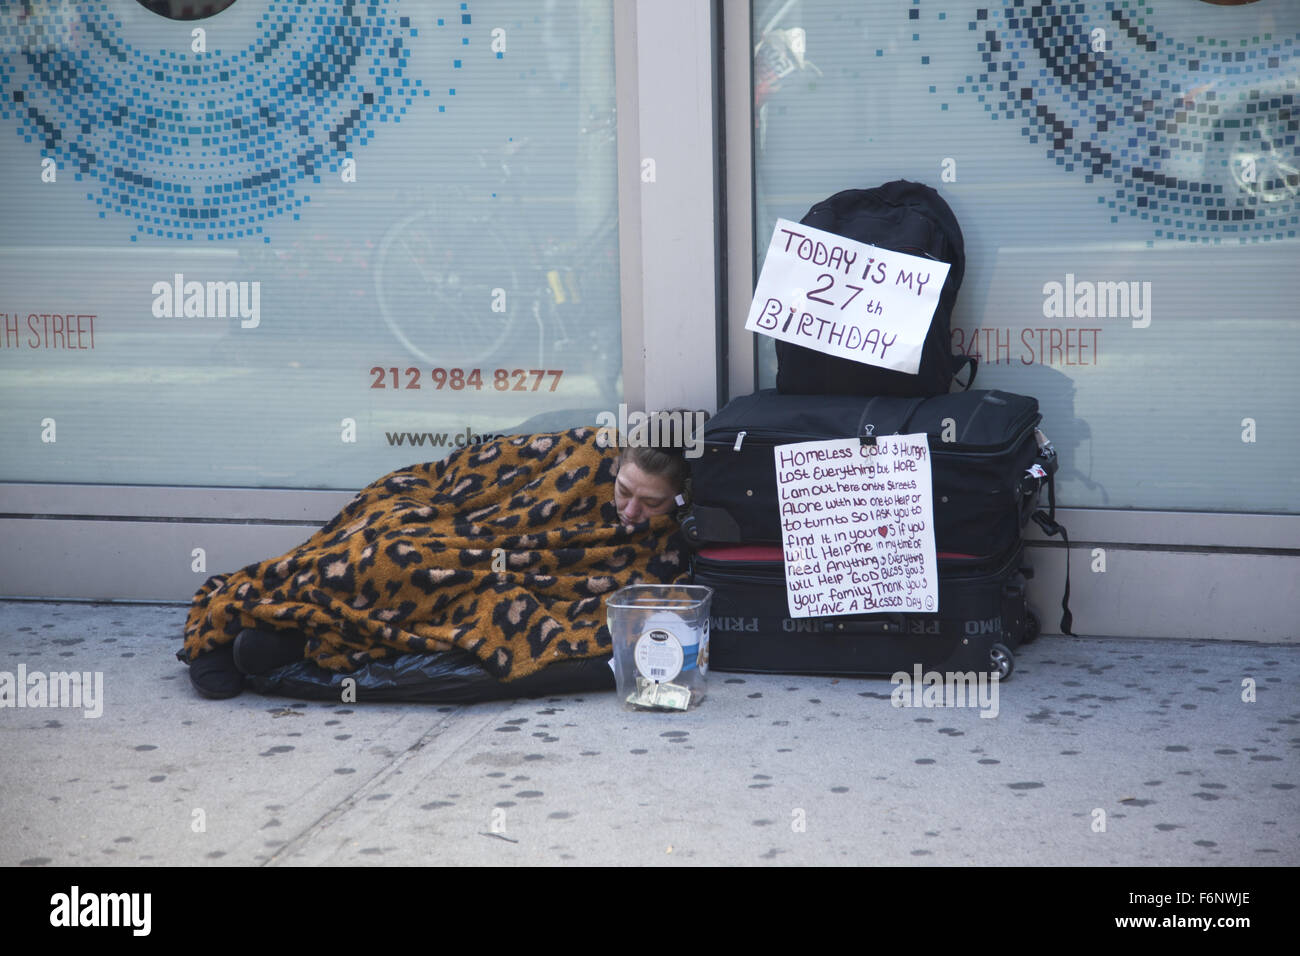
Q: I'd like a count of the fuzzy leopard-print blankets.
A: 1